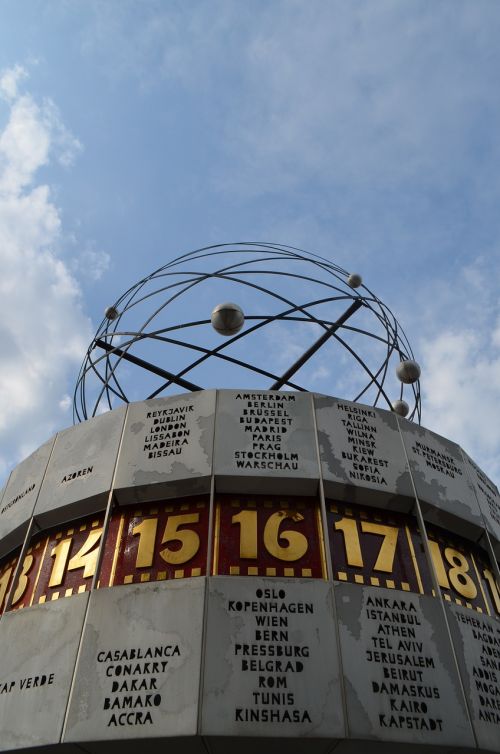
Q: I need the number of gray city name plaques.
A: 12